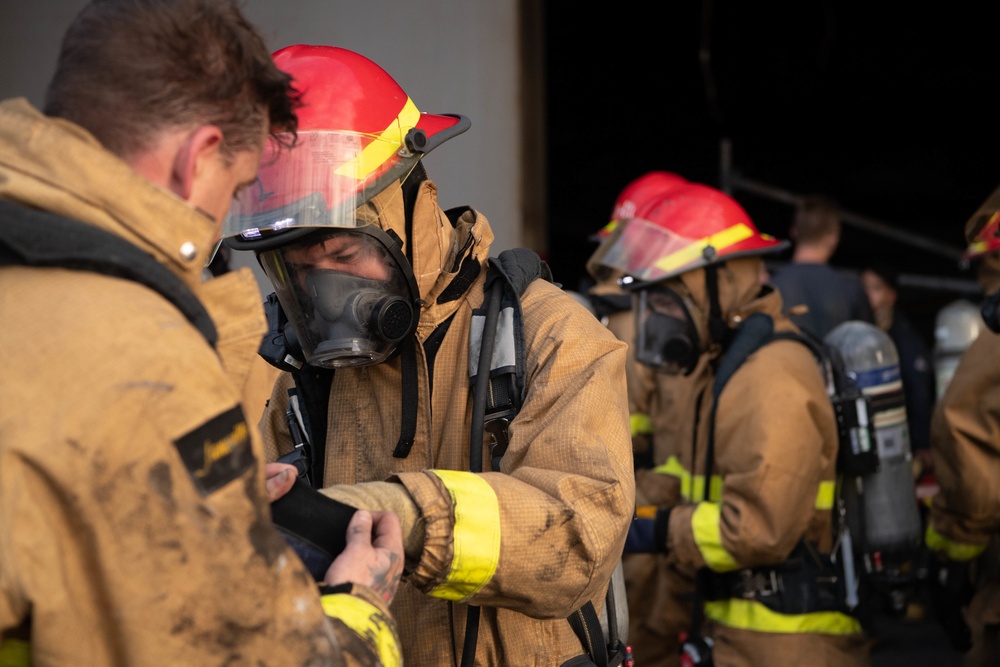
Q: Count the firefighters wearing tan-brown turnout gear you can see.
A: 5